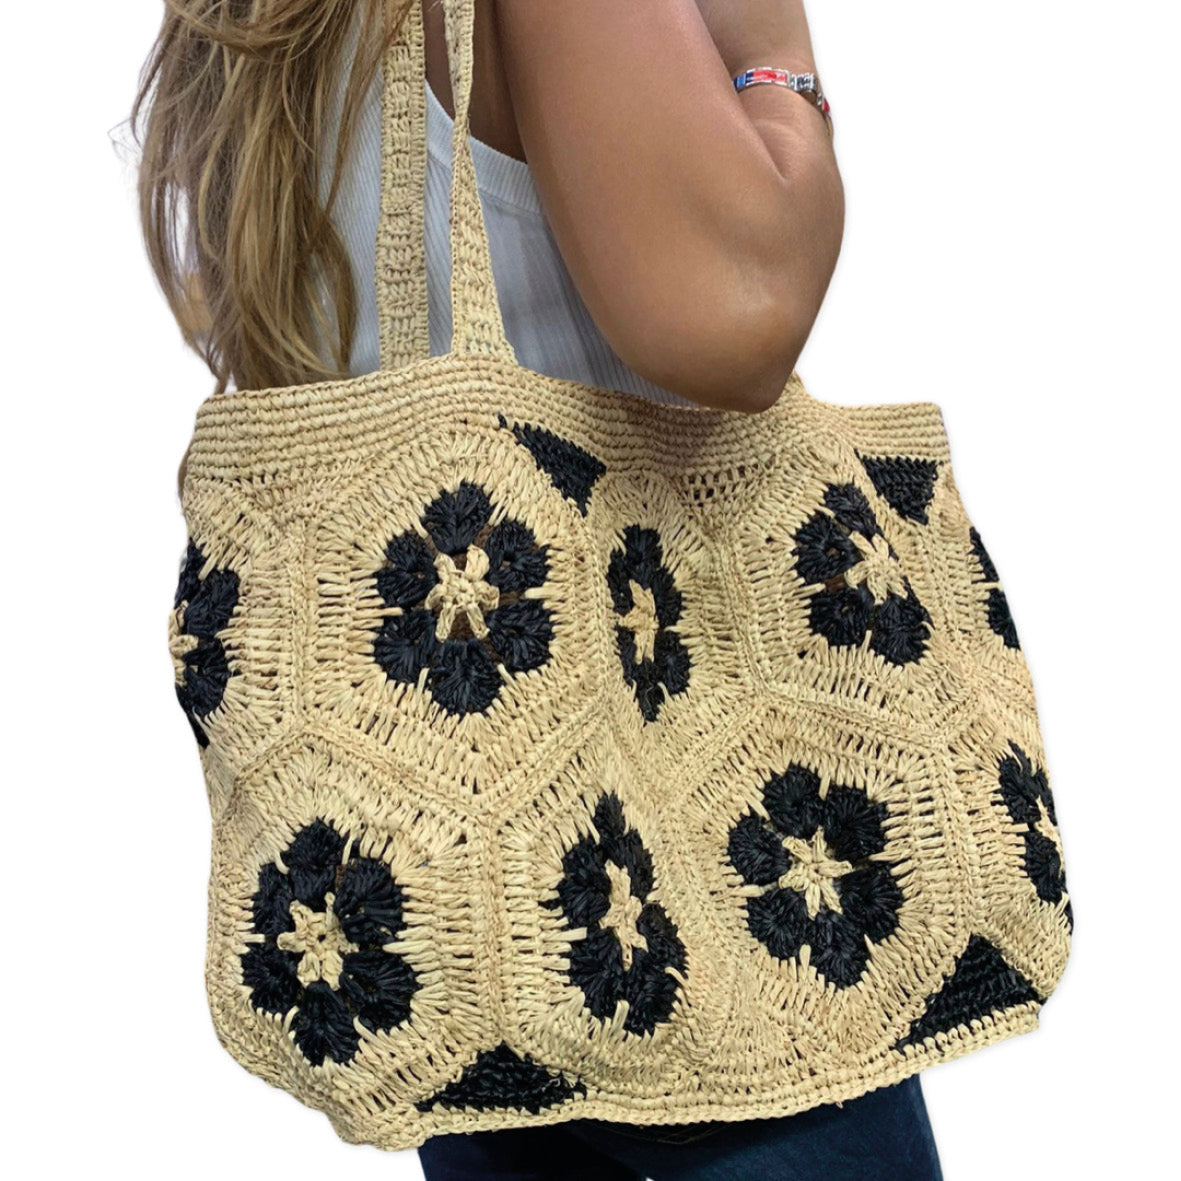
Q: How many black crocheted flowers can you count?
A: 9